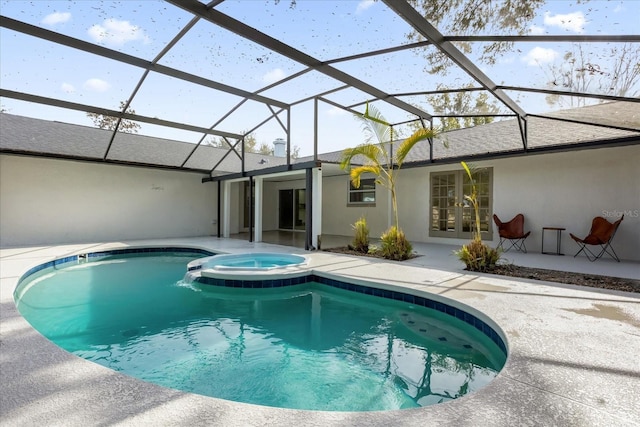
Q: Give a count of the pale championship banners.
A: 0